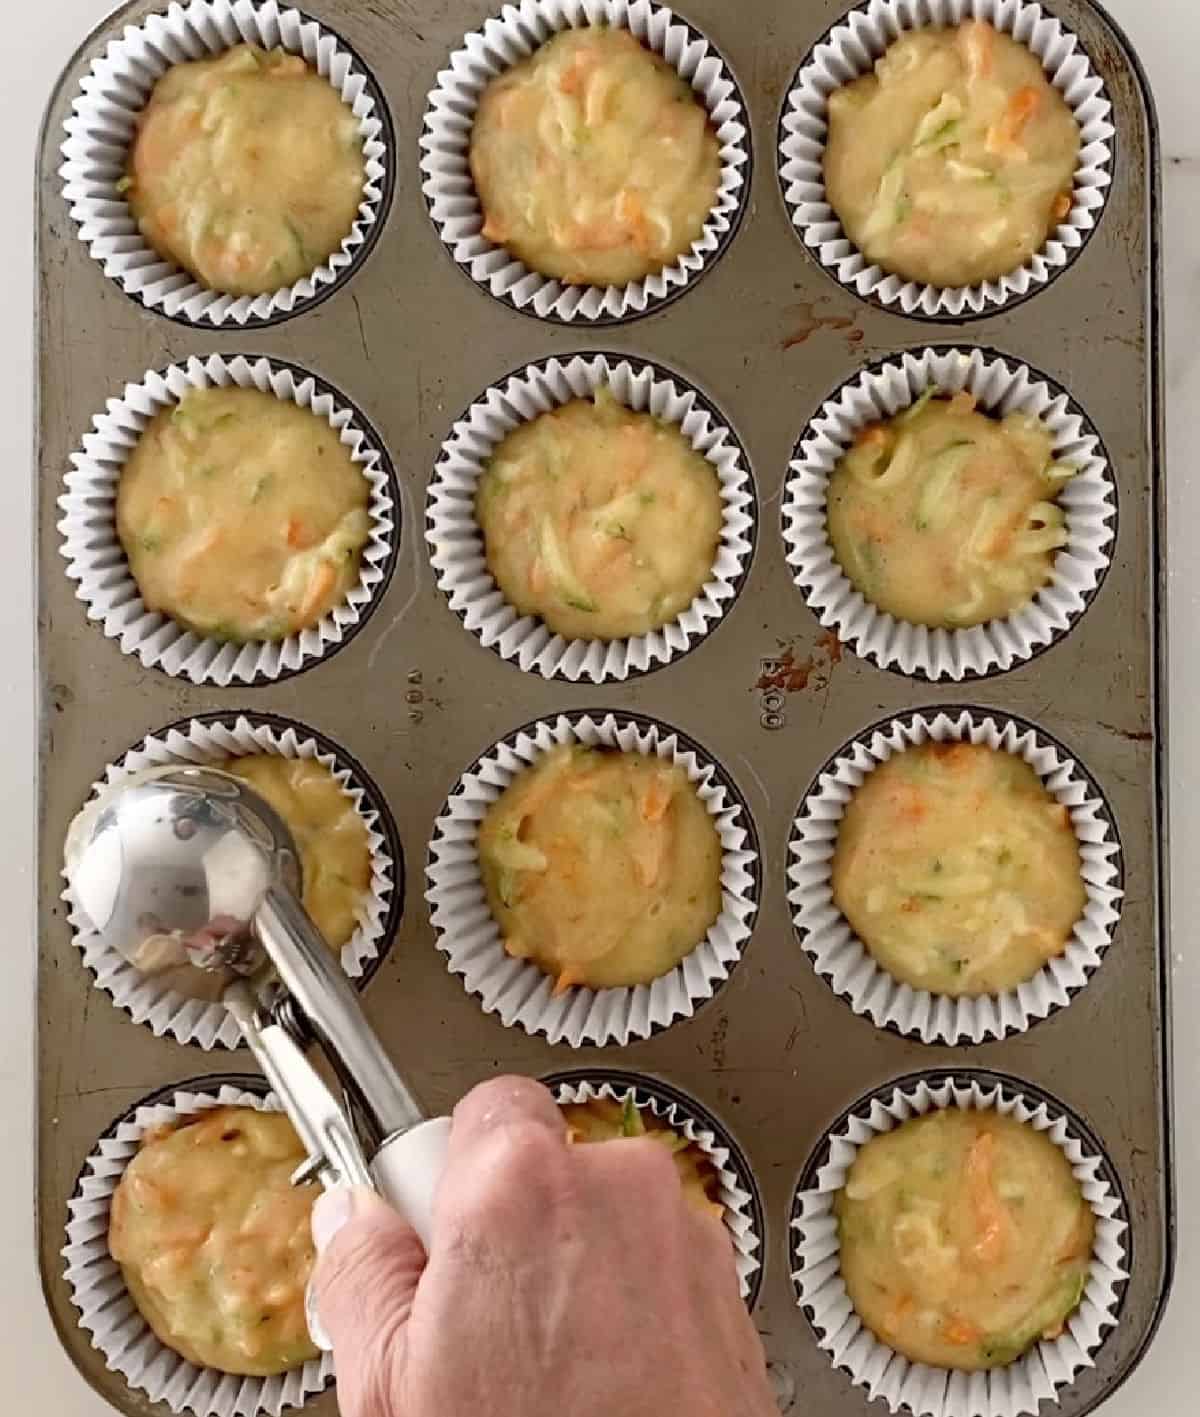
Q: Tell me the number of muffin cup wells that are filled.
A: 12